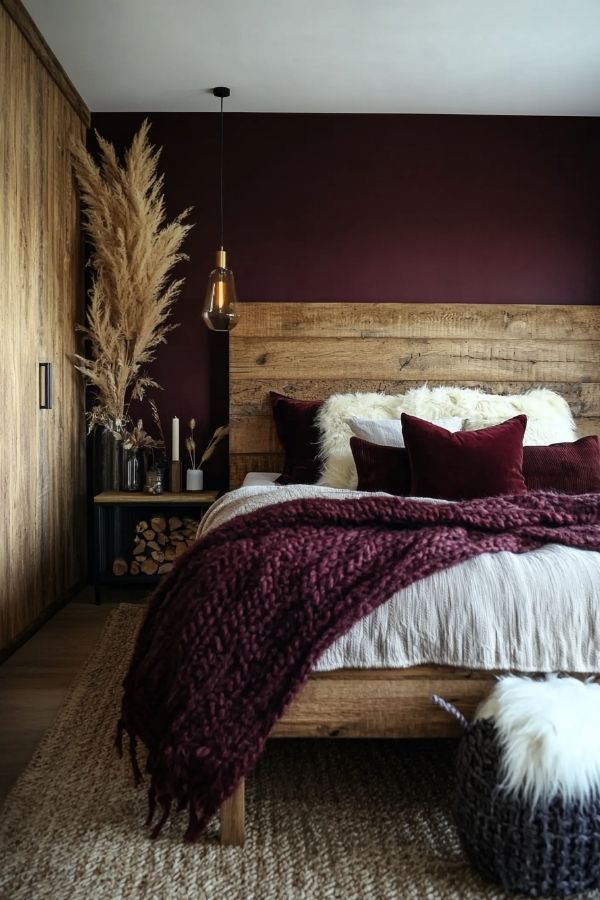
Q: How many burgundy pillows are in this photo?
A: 4